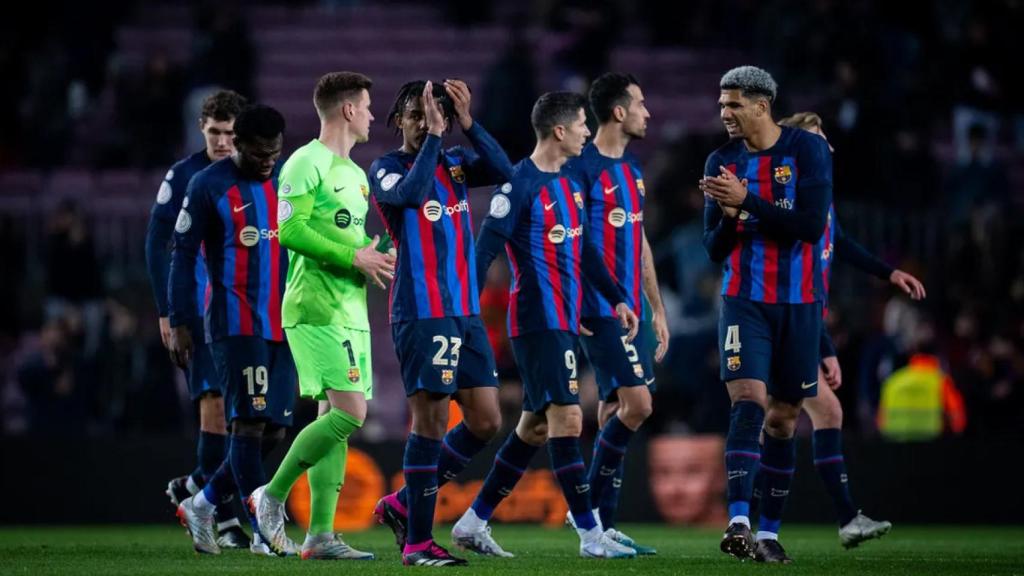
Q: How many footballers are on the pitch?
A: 8